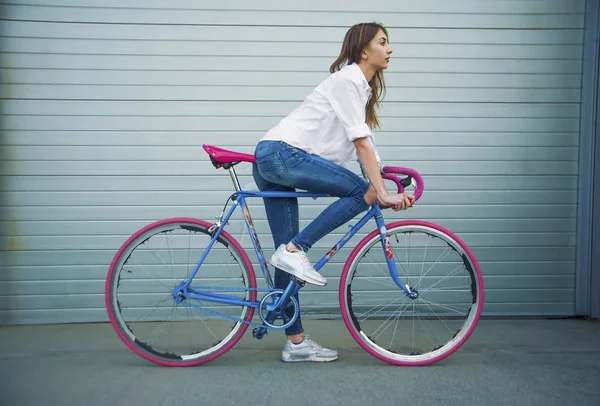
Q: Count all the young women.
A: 1